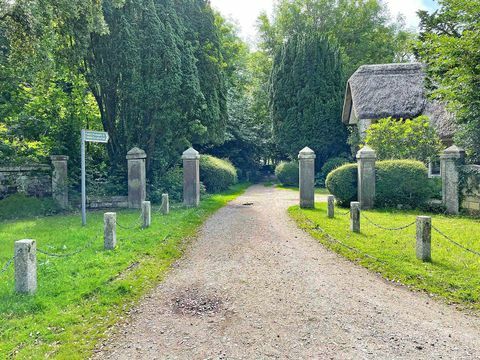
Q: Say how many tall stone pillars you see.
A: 6